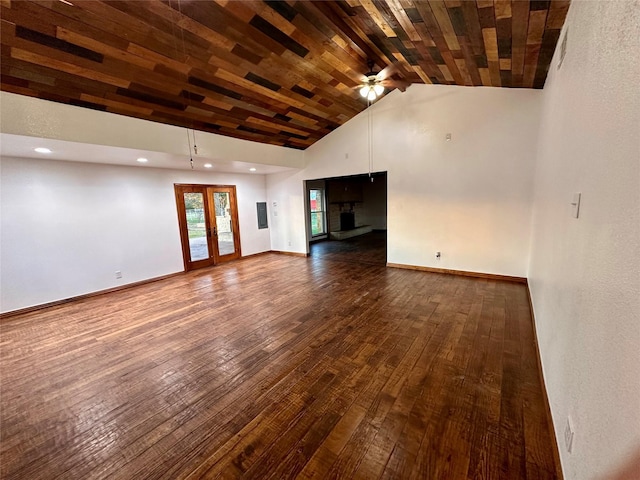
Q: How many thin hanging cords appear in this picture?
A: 4